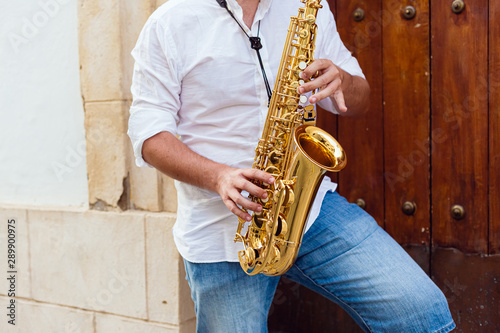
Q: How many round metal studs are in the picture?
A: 6